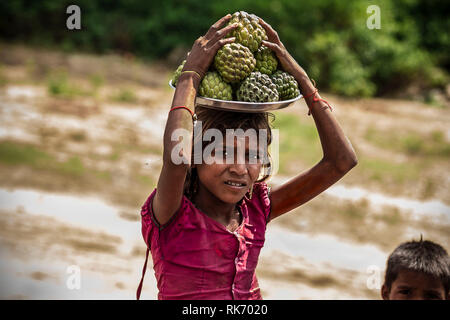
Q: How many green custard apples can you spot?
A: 7